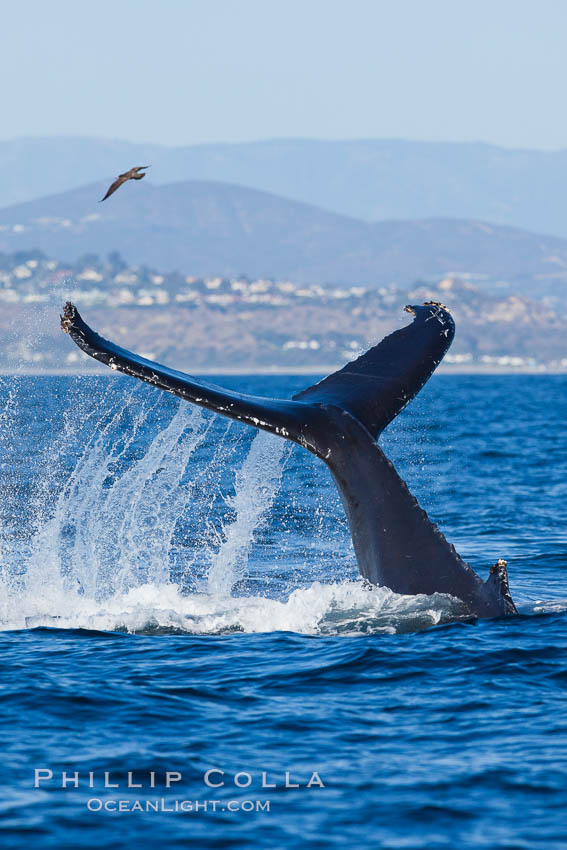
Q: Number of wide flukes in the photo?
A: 2